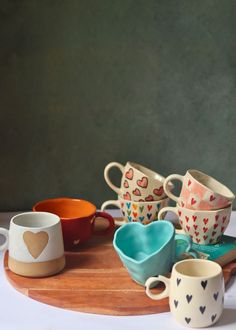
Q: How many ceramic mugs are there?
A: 8